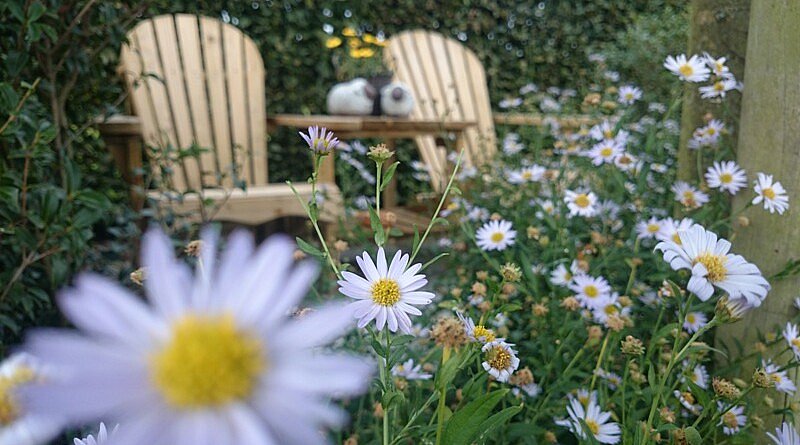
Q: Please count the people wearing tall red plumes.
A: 0